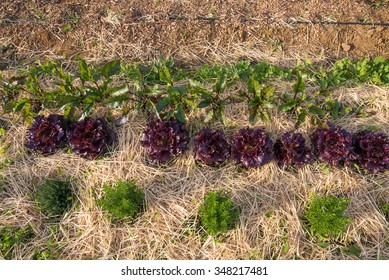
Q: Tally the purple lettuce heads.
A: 8